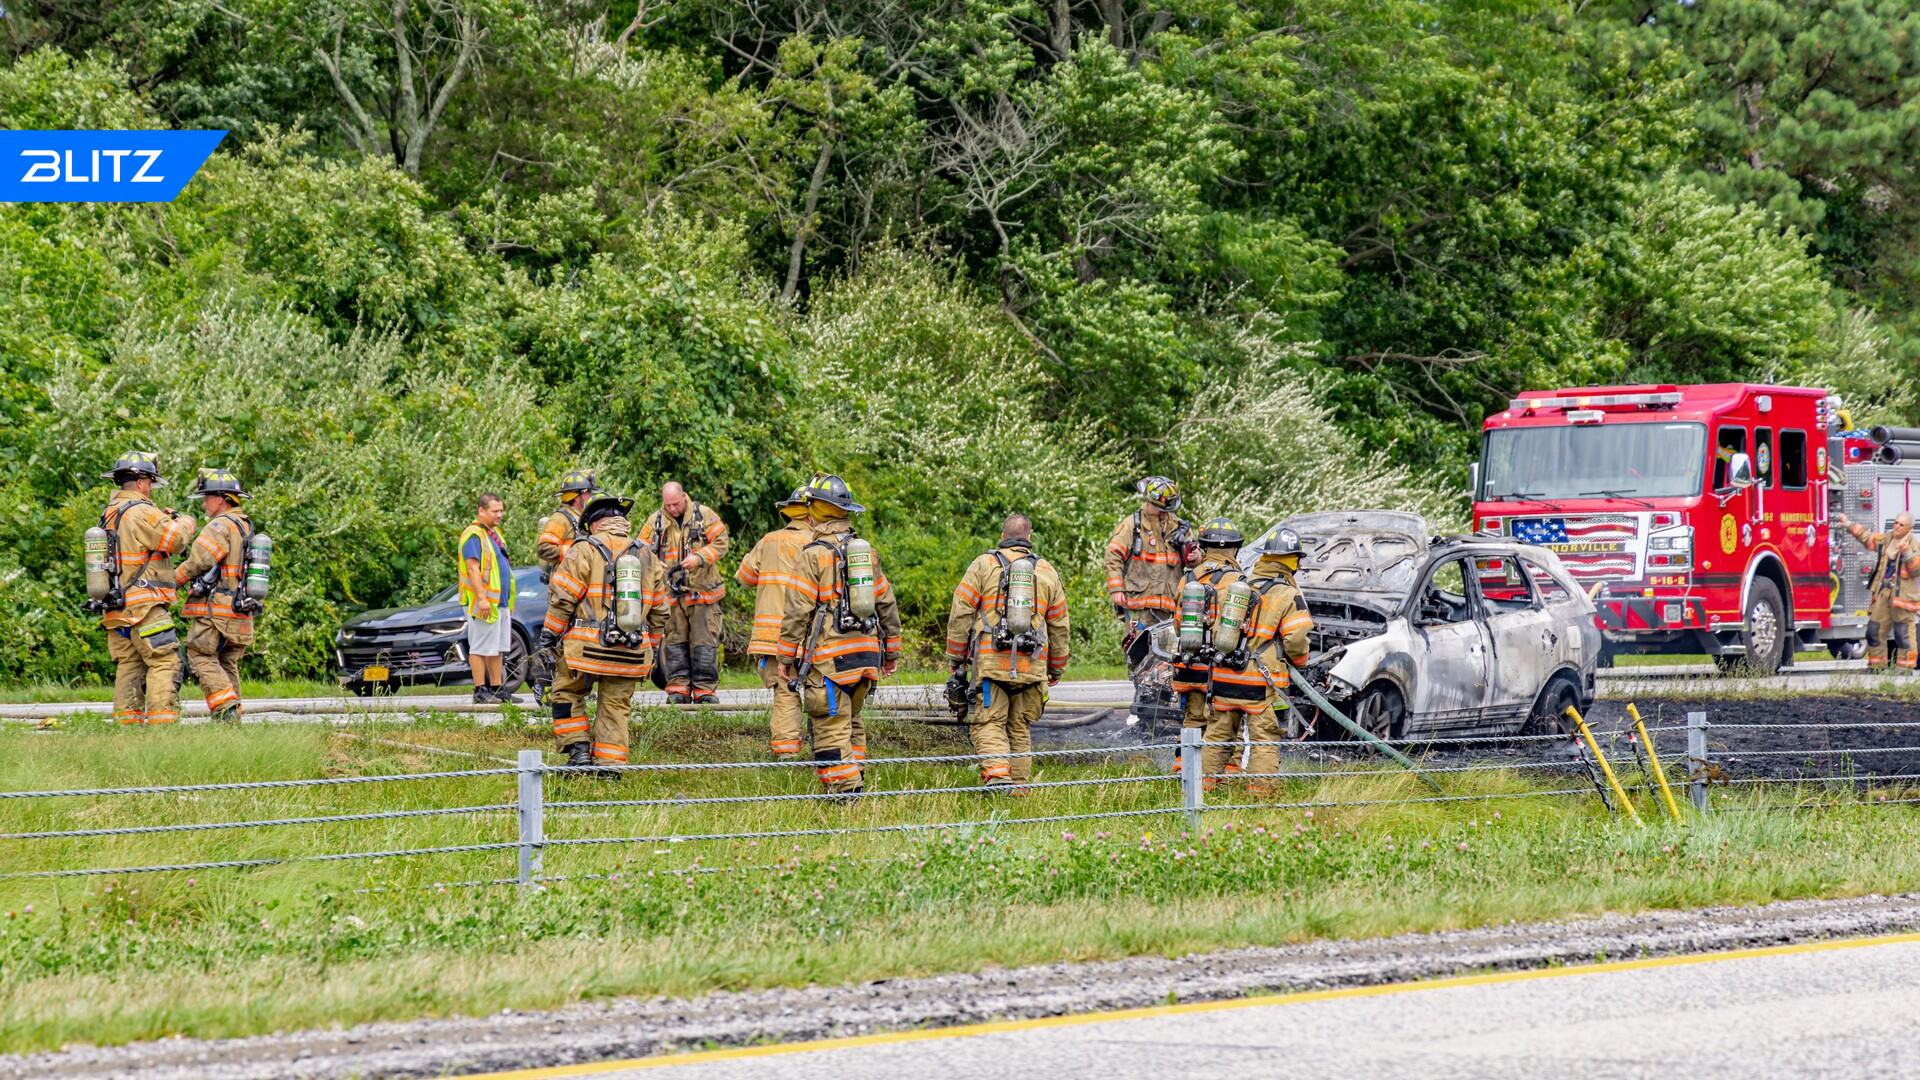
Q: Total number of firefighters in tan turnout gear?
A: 12